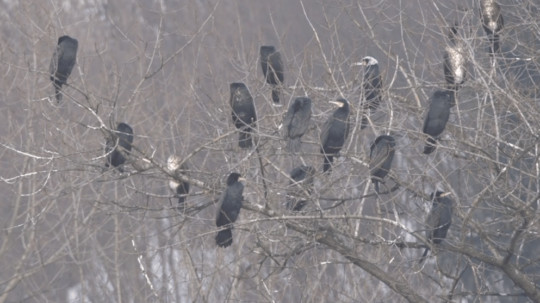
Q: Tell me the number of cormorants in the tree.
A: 15